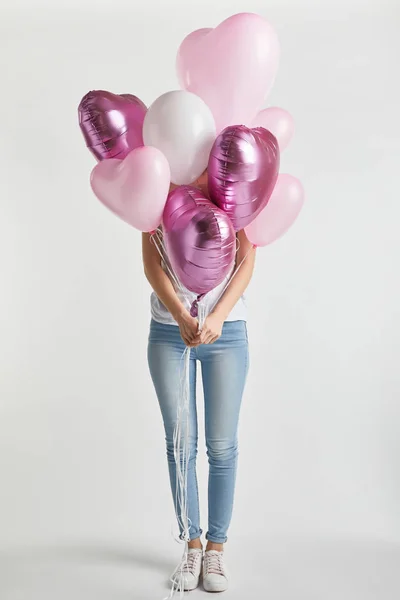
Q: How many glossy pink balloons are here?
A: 3